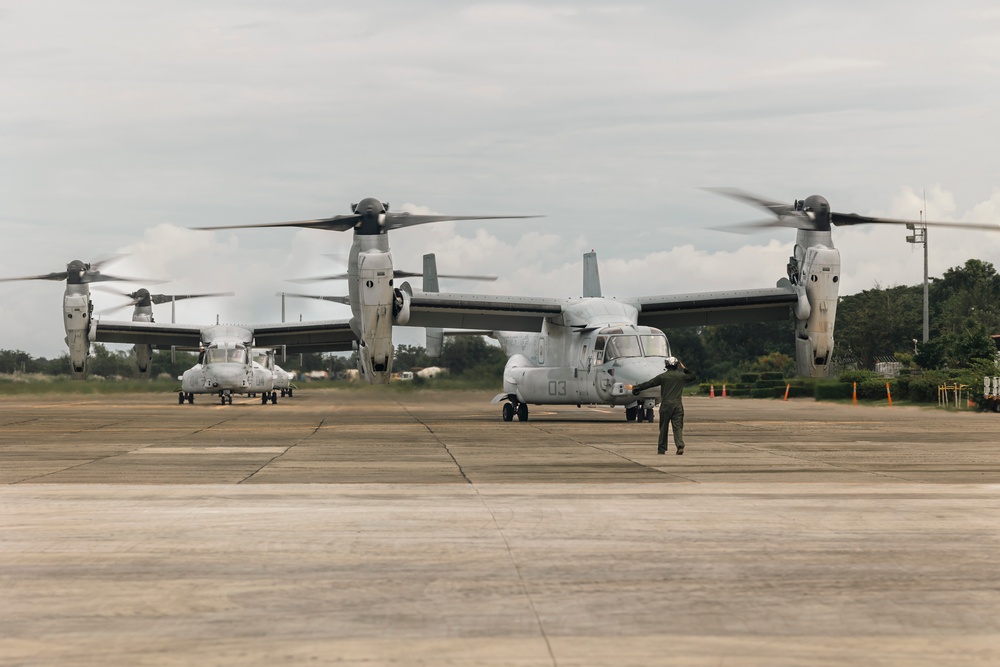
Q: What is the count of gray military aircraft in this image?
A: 3